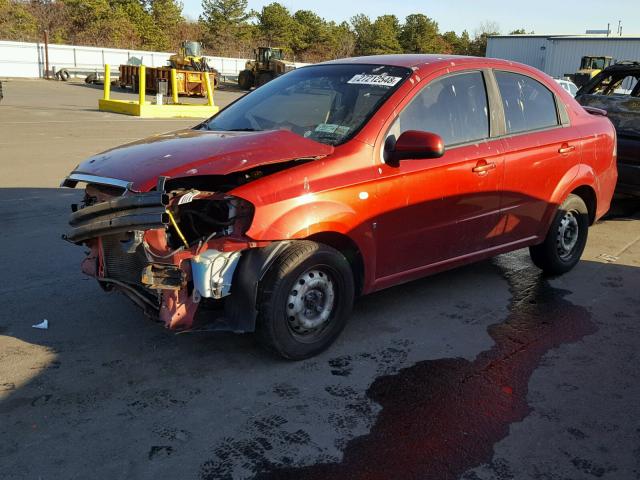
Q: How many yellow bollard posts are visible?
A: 4